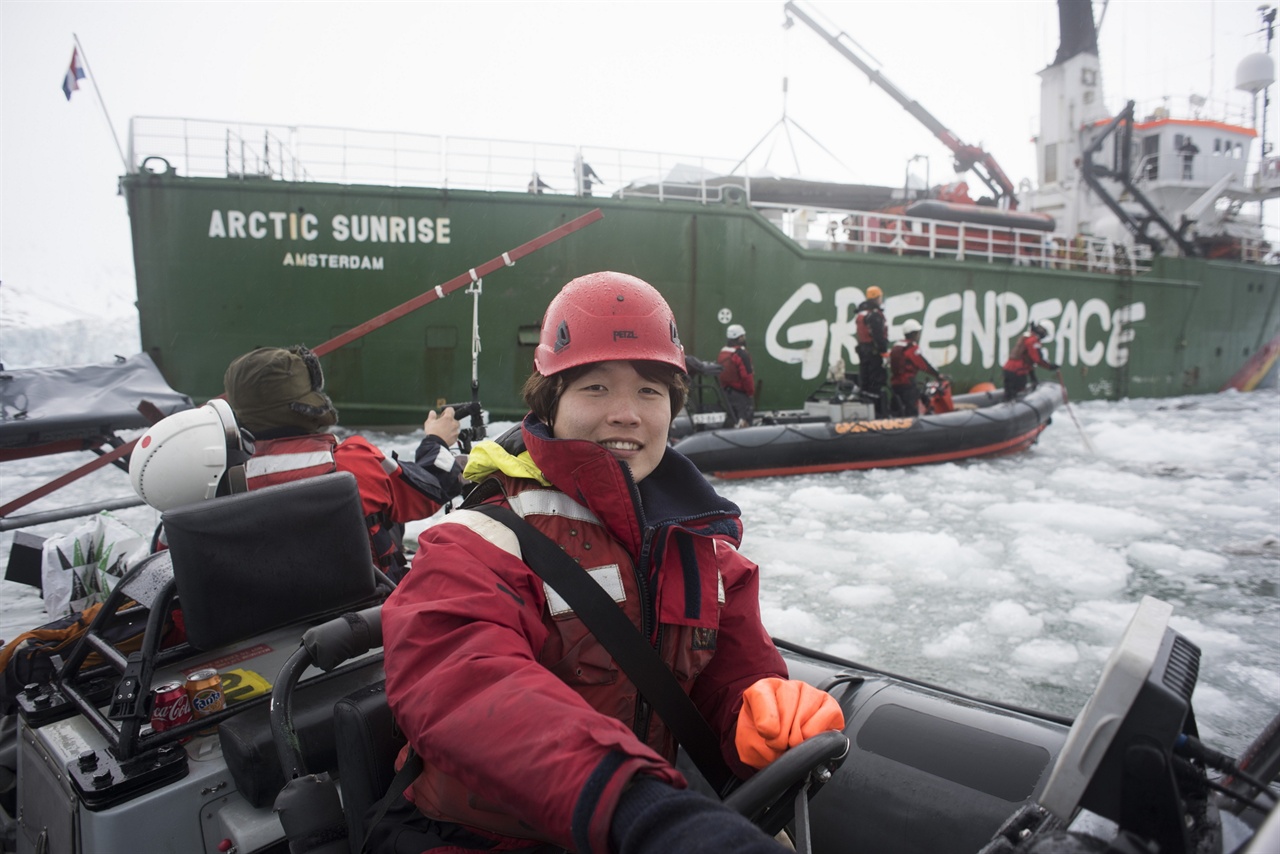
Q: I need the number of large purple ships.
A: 0